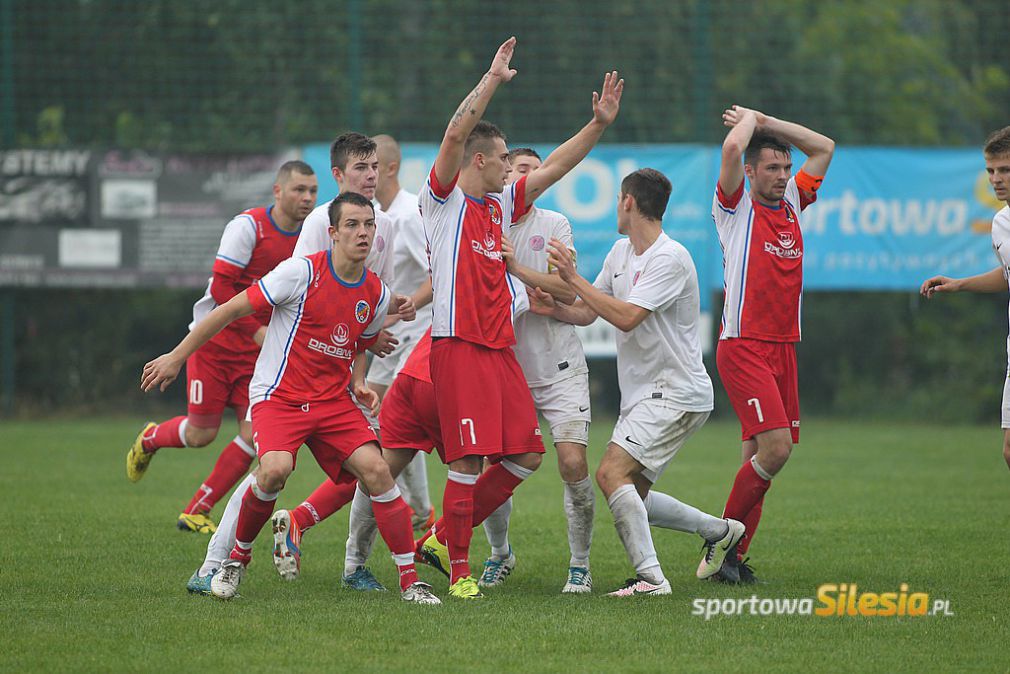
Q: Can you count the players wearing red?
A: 5